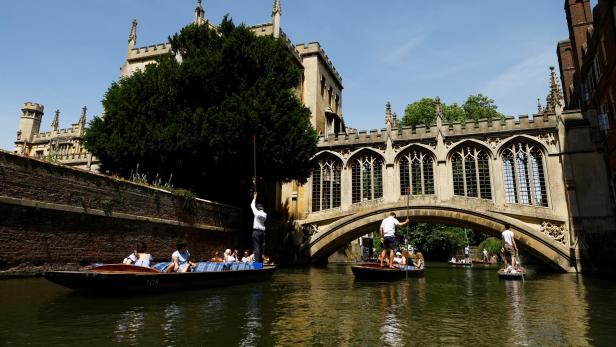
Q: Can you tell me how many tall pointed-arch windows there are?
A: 5